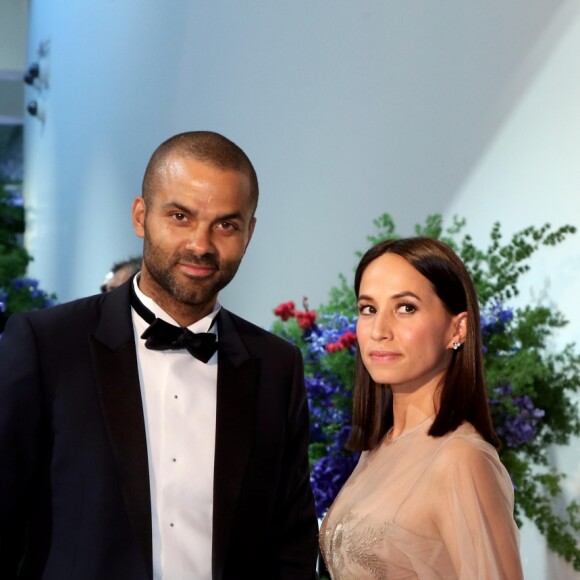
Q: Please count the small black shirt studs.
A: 3